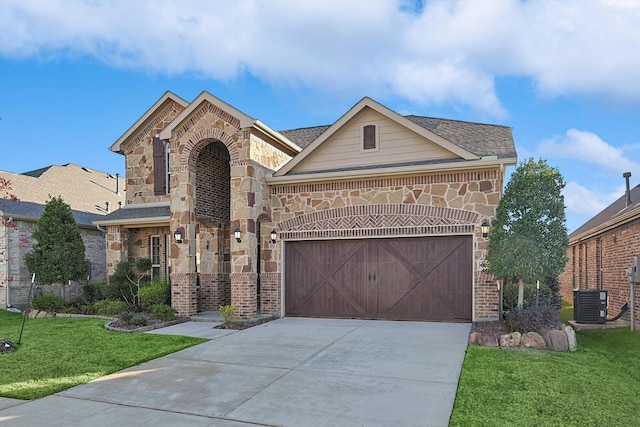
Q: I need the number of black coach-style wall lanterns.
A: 4